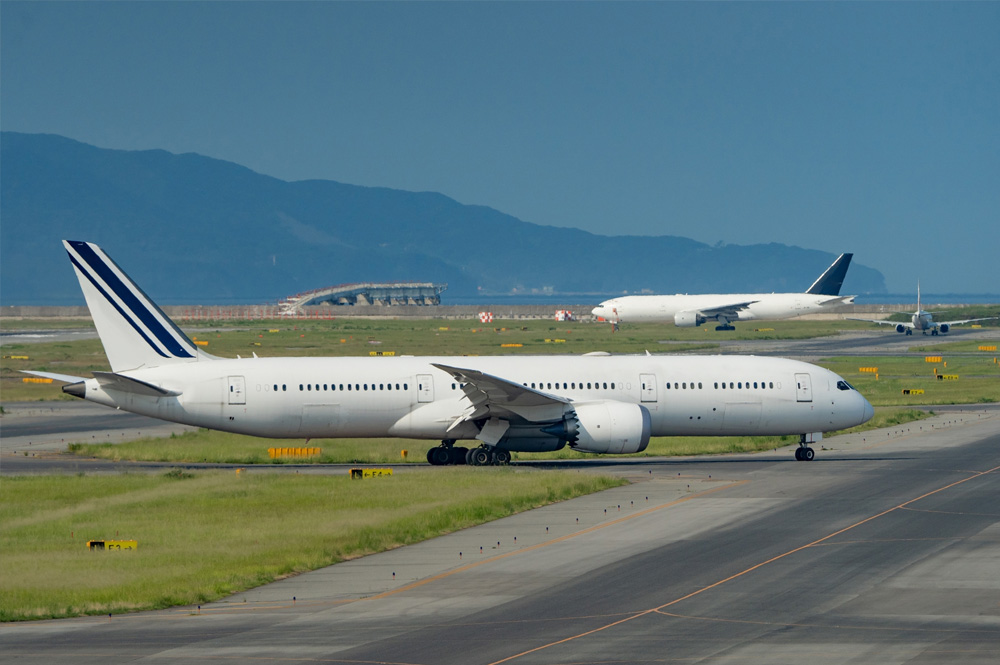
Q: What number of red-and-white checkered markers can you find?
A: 2